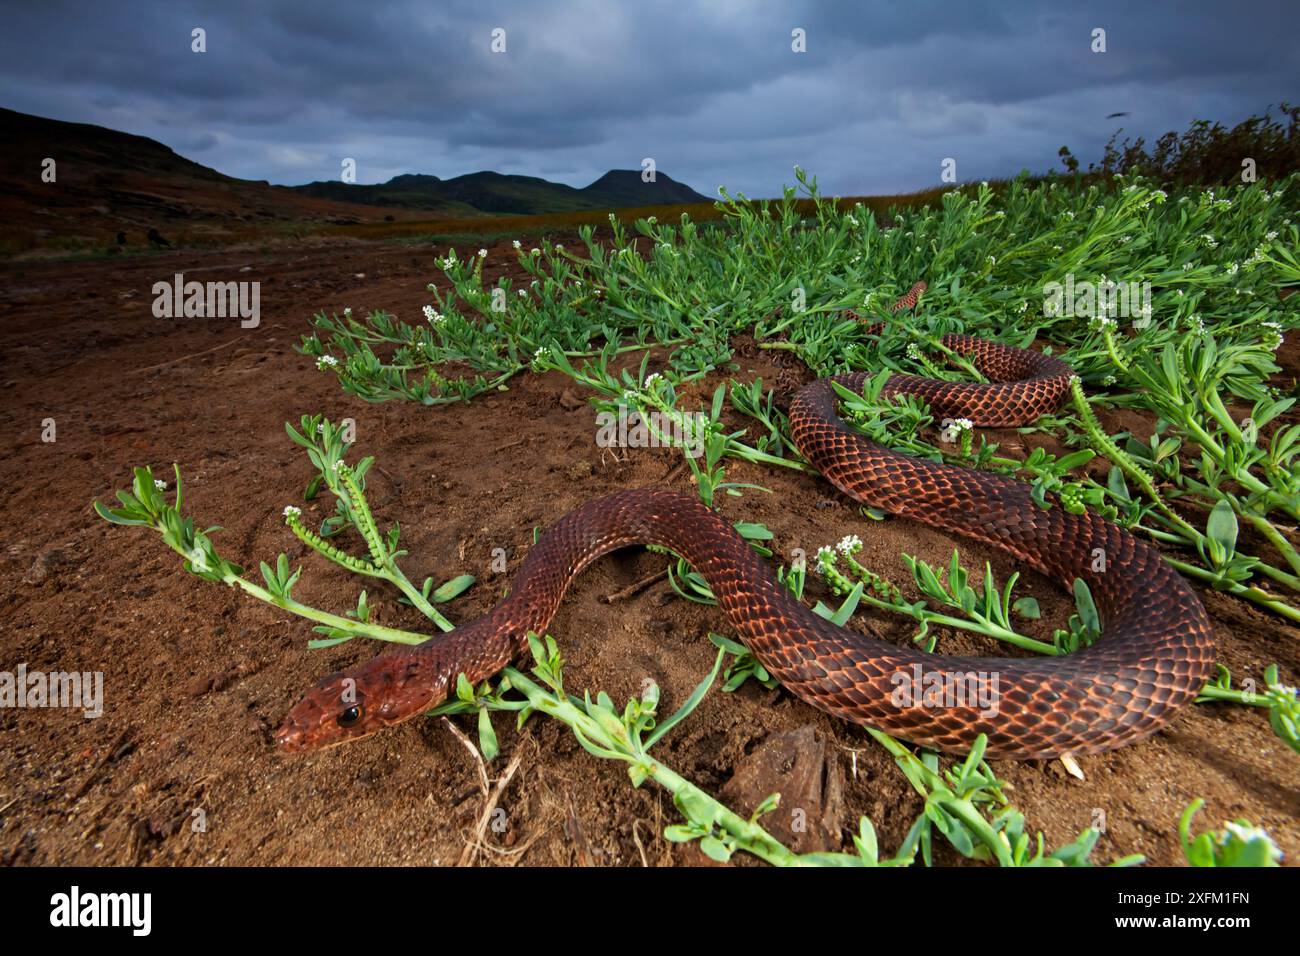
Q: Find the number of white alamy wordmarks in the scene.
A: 6